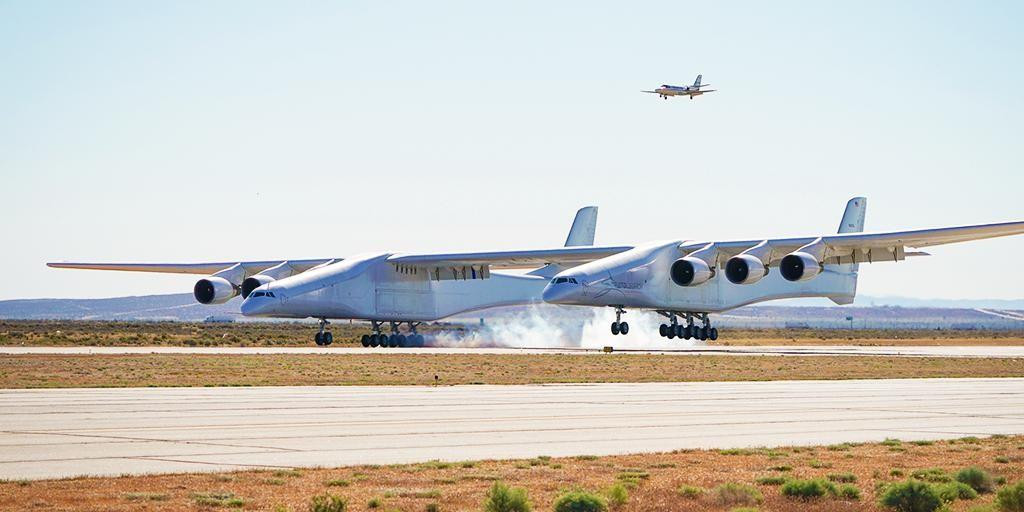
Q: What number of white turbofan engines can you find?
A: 5